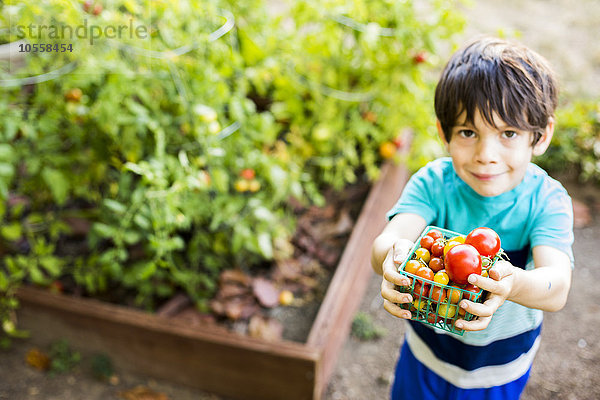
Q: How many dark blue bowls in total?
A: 0